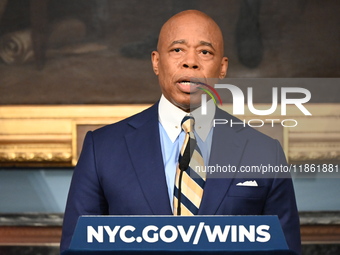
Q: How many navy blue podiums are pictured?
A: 1